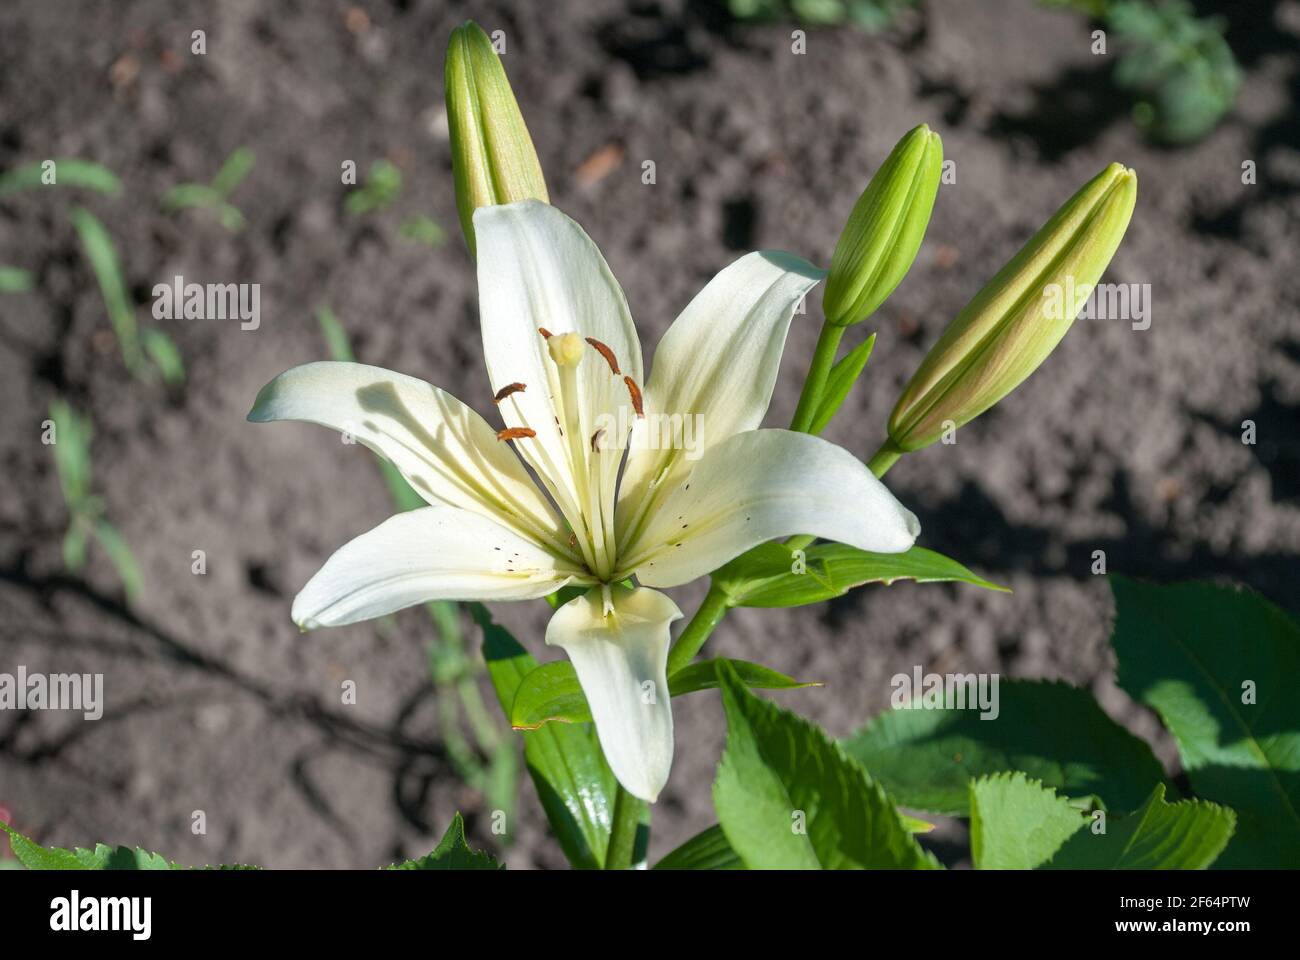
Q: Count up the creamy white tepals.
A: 6